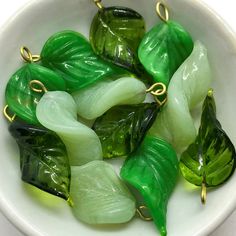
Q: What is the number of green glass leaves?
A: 12